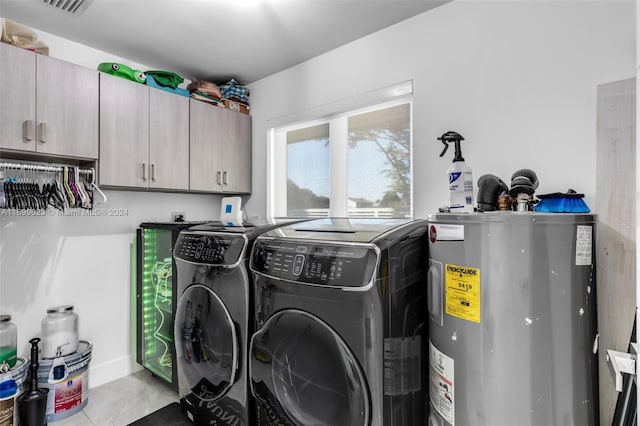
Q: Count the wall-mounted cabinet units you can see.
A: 3